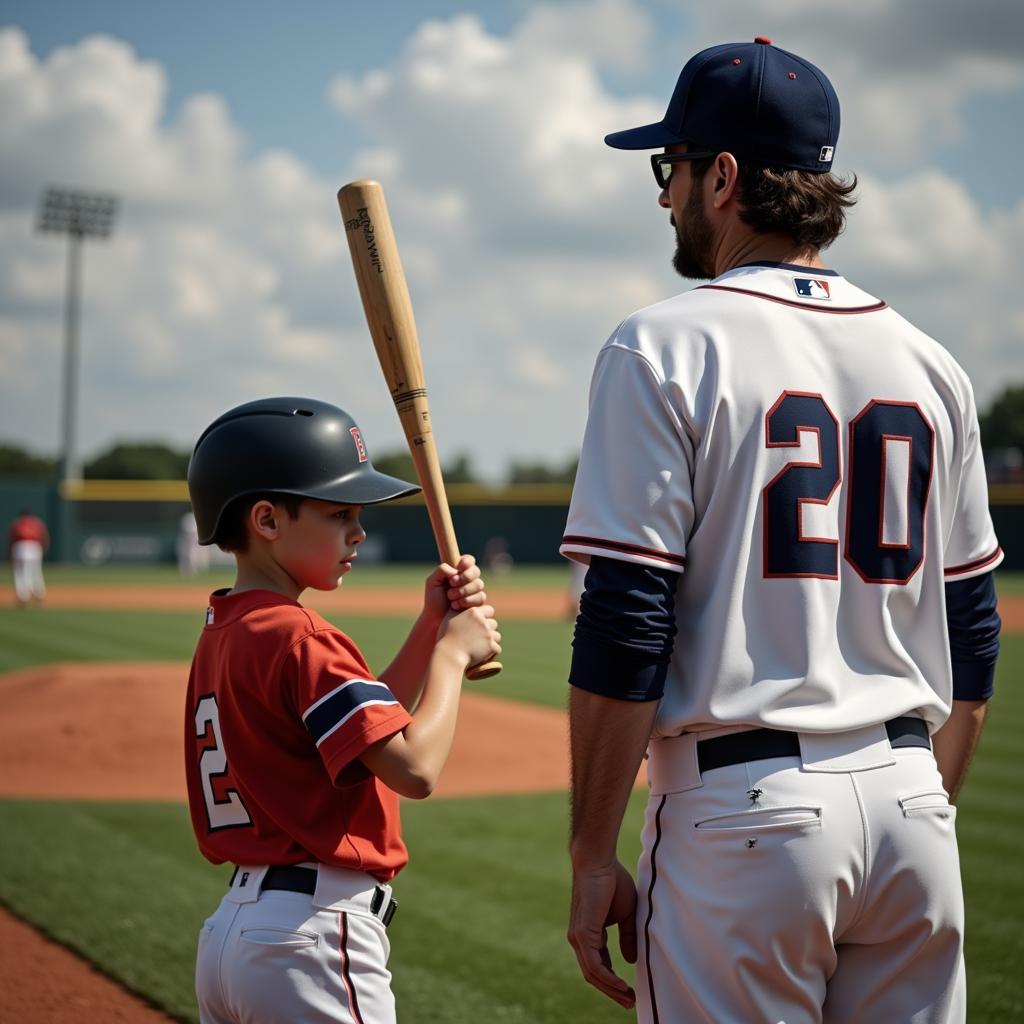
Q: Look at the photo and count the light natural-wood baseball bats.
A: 1